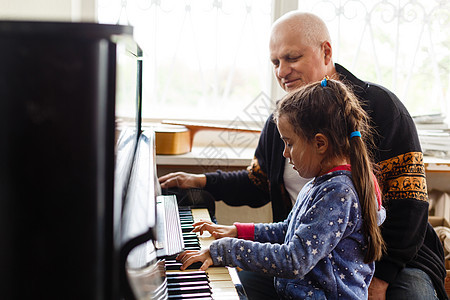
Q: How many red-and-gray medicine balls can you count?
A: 0